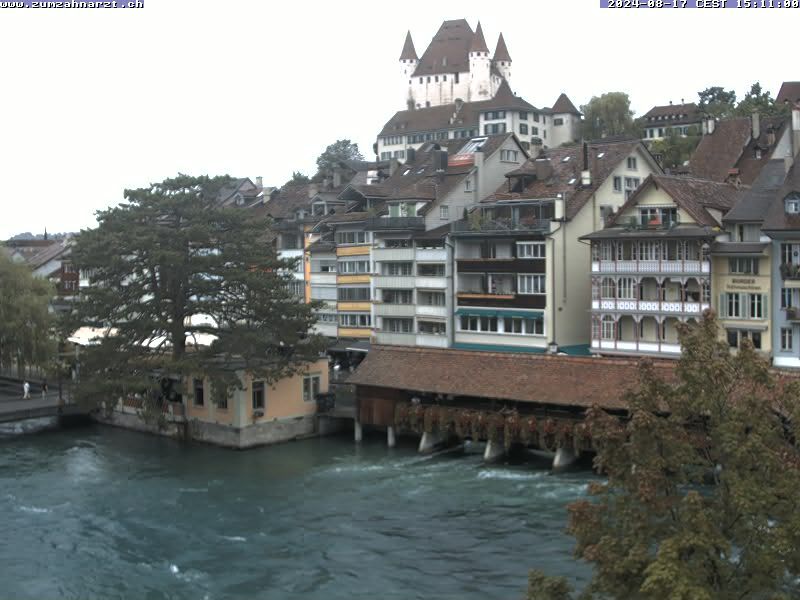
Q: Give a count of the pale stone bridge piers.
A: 5